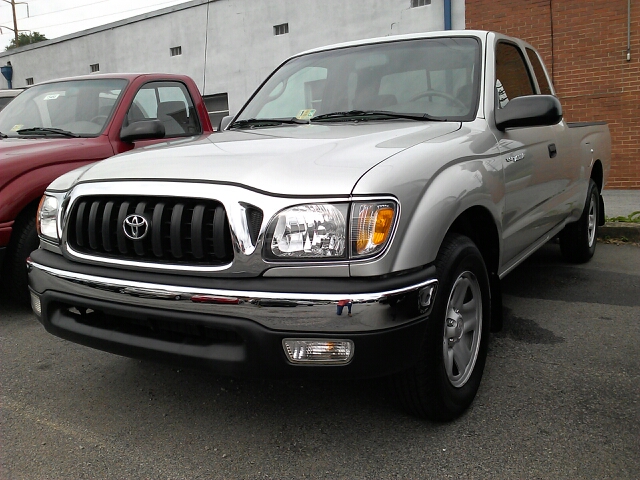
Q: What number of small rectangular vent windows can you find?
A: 5